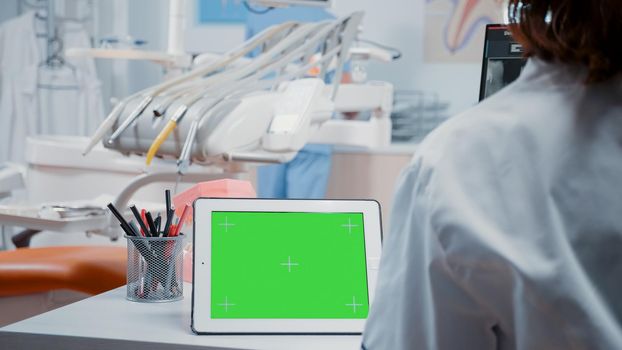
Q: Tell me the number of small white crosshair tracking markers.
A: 5